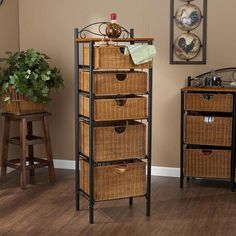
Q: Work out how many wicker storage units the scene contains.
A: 2